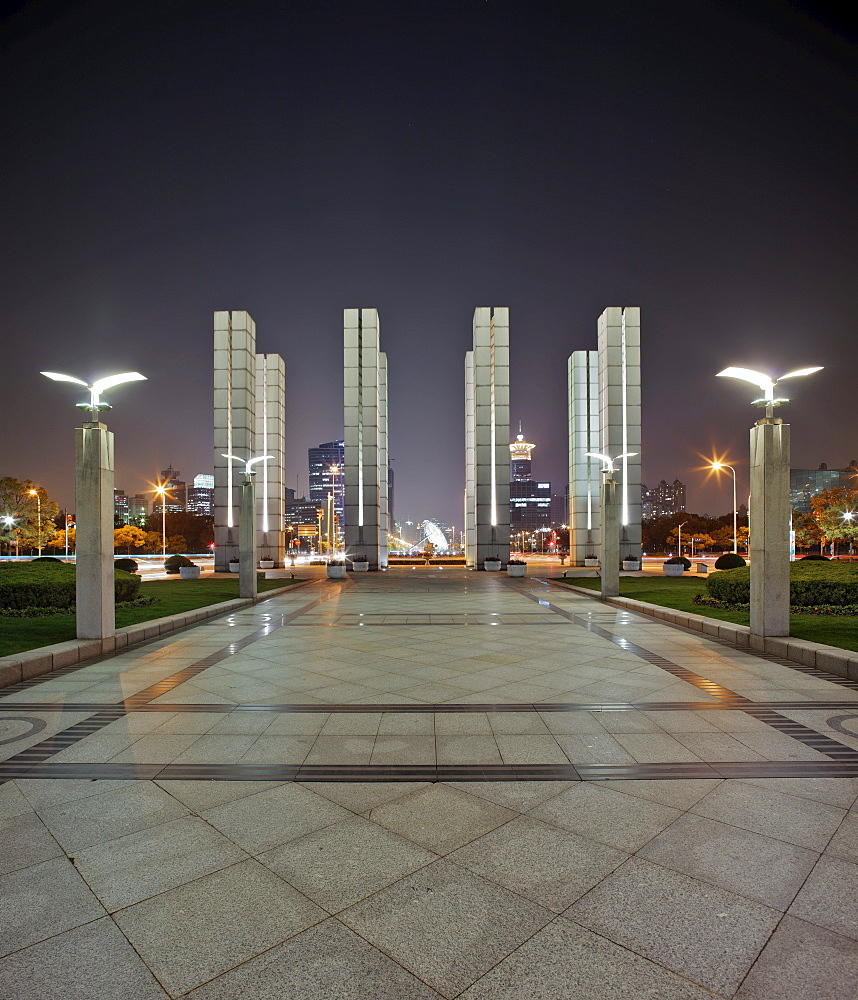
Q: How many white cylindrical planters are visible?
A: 10